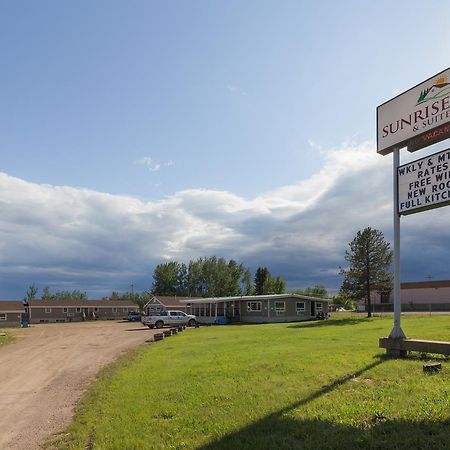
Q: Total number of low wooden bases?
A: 1